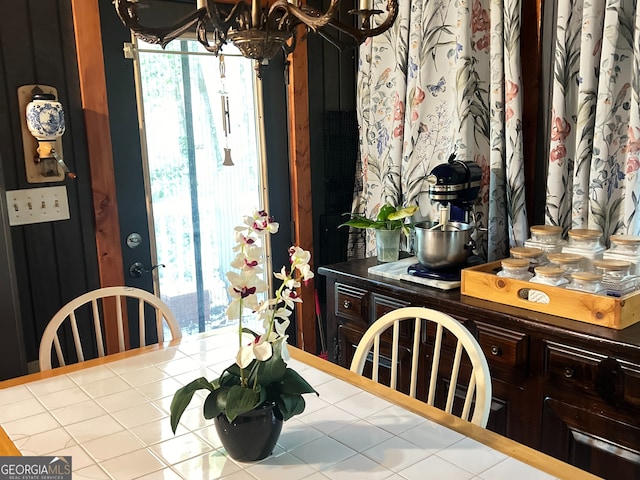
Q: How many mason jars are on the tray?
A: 9